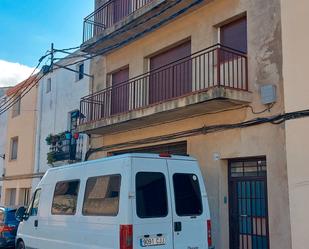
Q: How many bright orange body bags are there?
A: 0